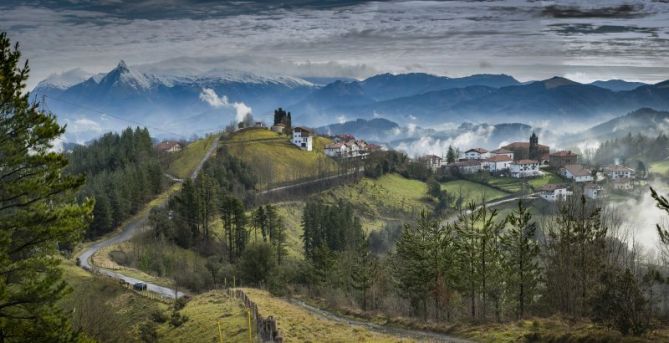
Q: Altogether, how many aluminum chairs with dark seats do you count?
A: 0